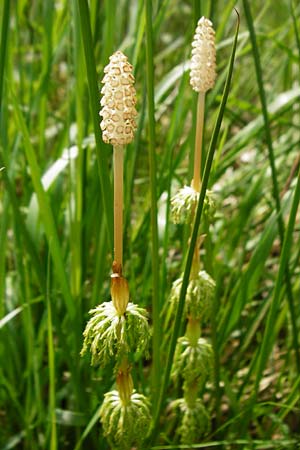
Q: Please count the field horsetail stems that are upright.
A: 2